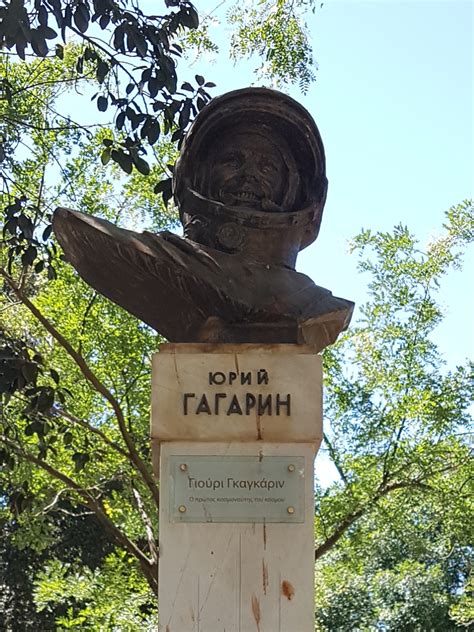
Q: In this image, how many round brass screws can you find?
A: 4